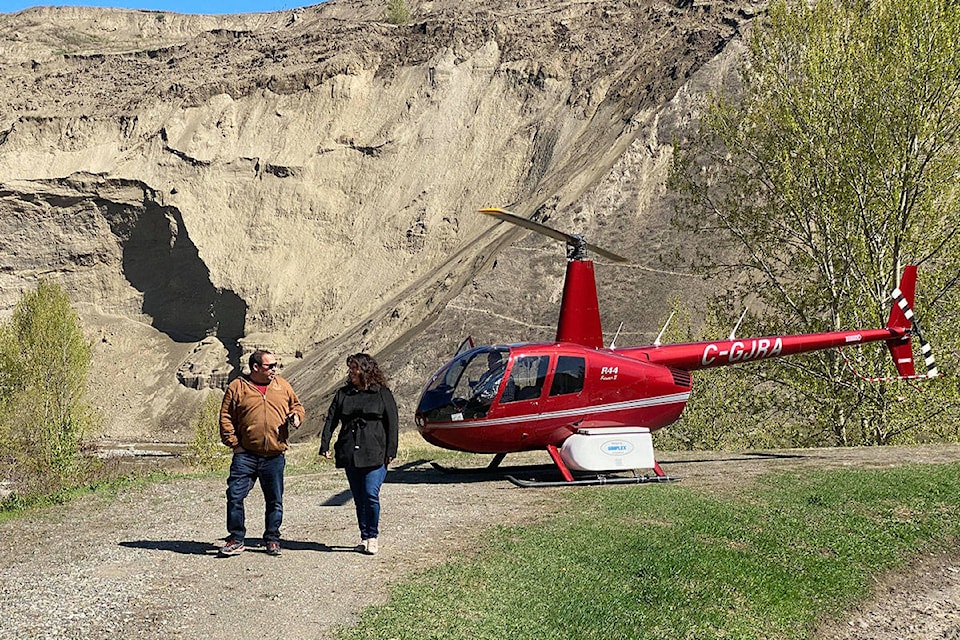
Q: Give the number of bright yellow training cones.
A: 0